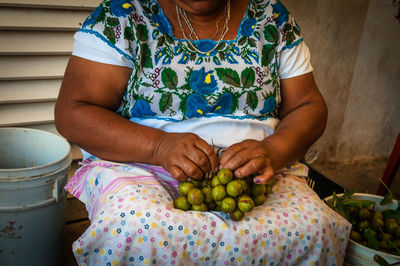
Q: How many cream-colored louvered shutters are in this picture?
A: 1